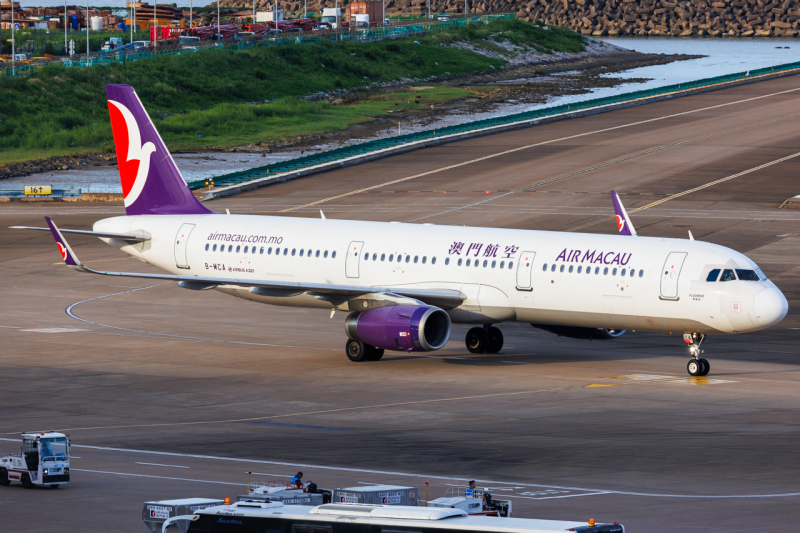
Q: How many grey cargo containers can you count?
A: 3